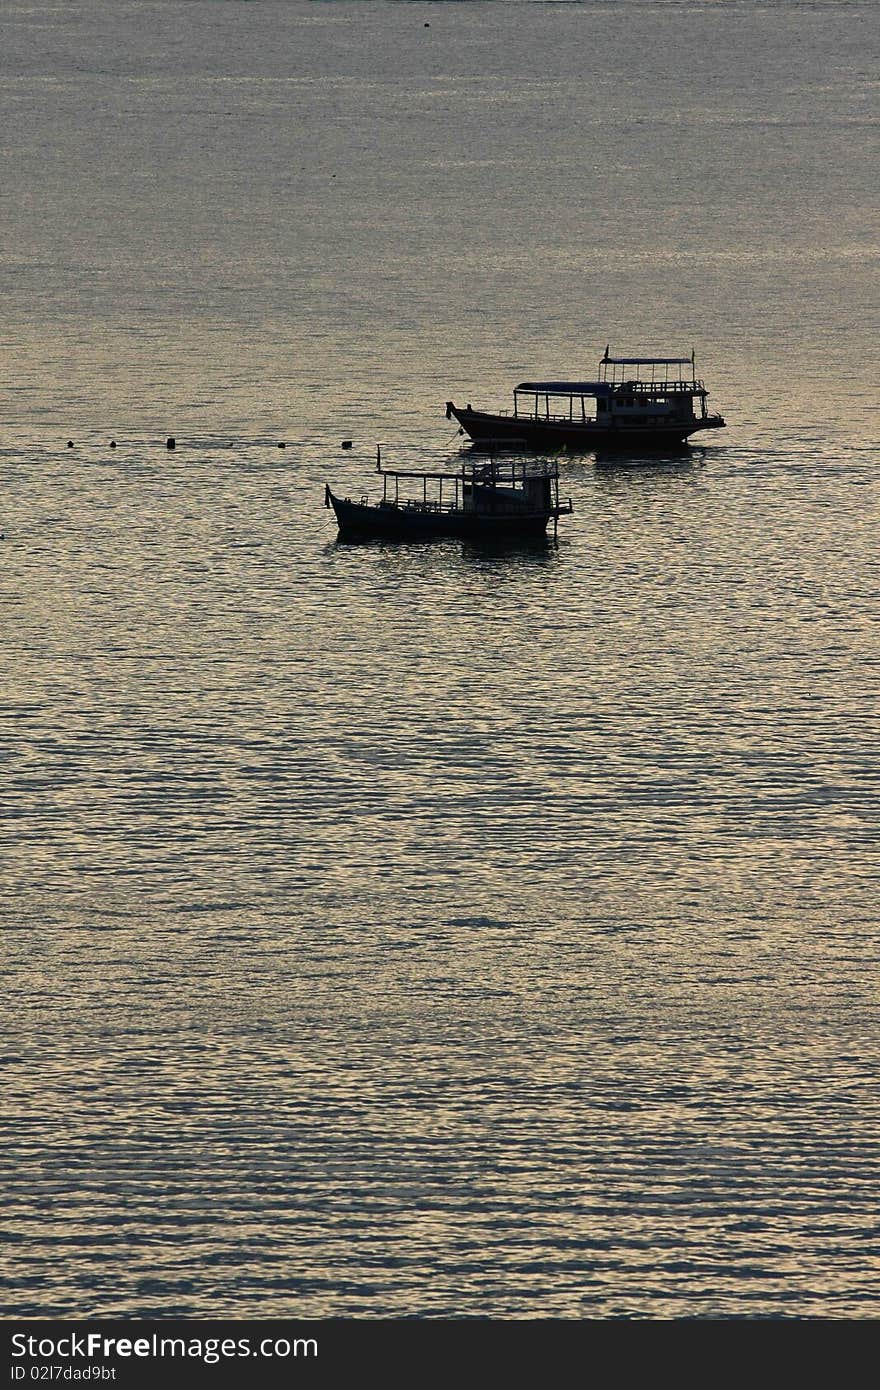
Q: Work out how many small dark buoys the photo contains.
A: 5